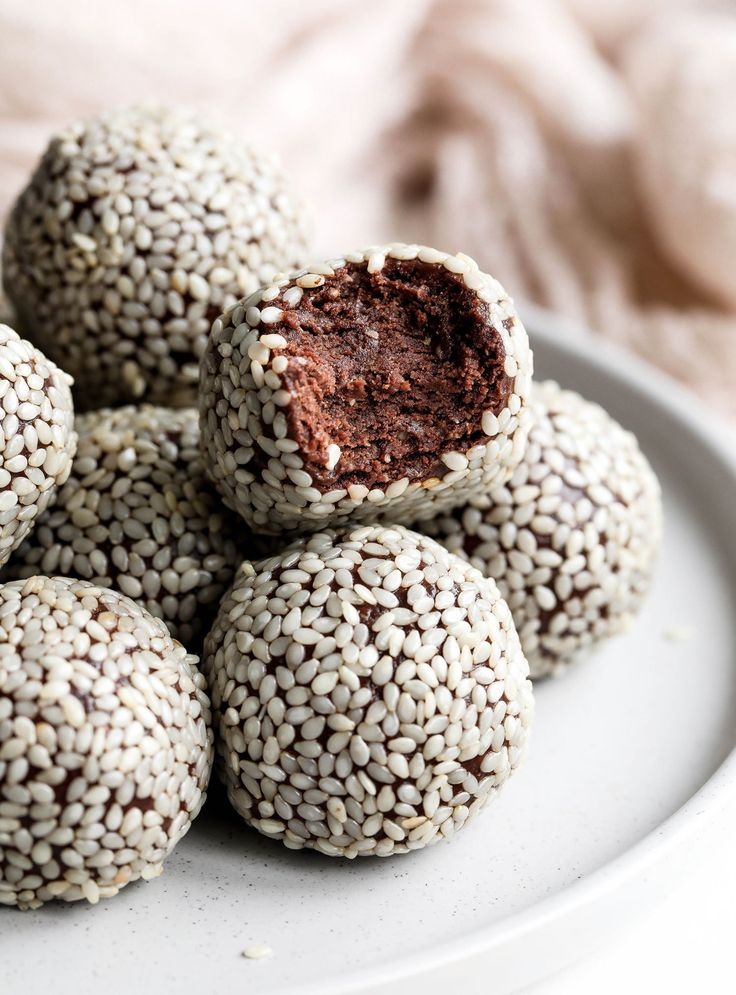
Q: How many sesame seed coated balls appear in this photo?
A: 7